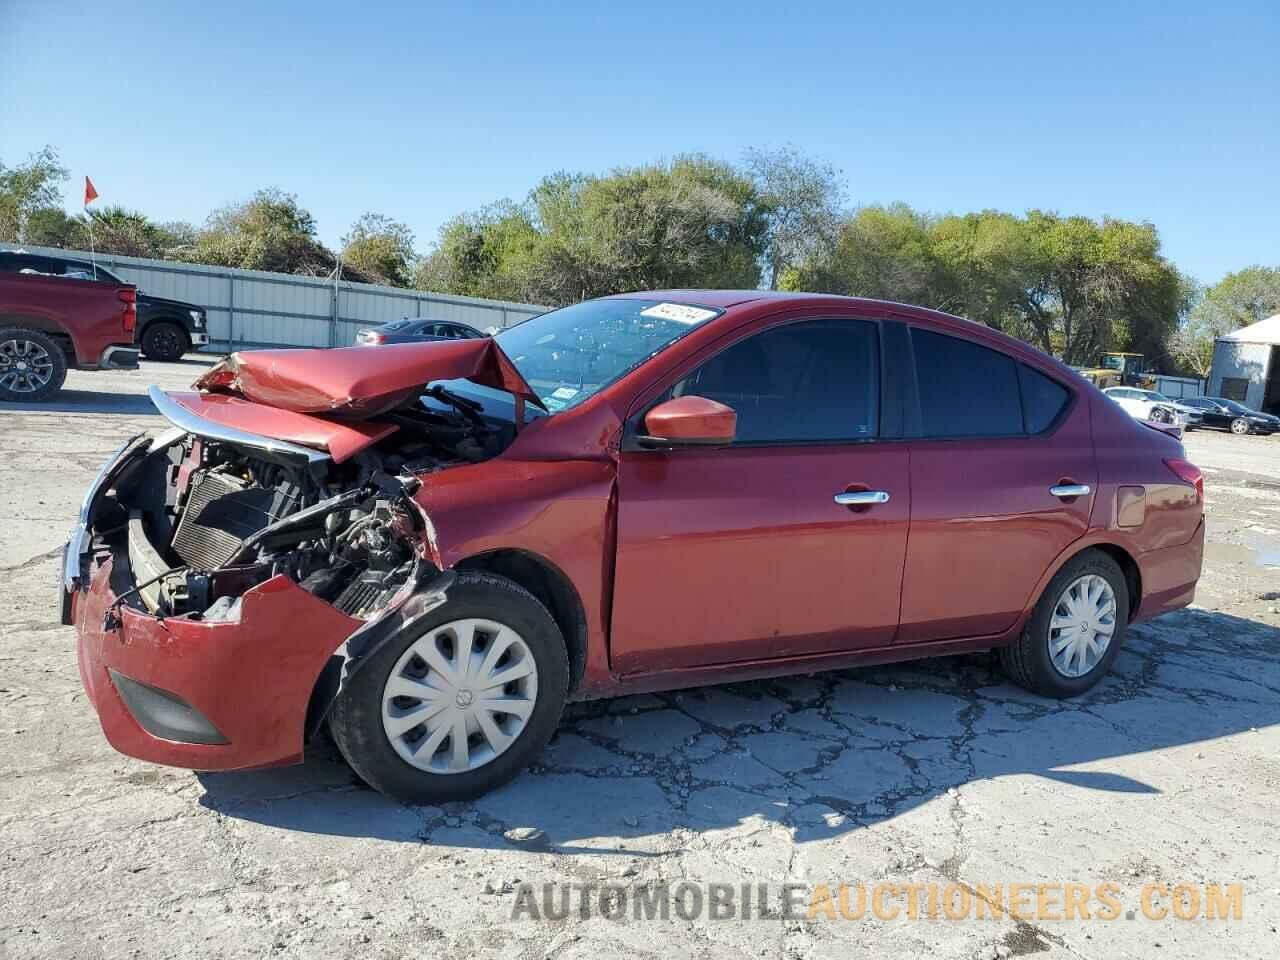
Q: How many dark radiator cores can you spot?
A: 1